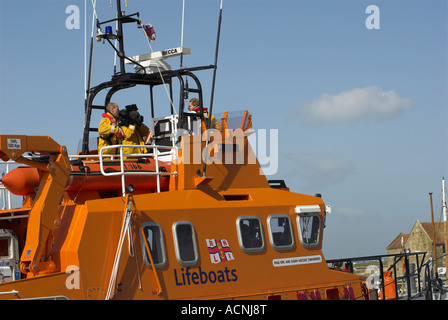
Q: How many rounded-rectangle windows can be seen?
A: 5